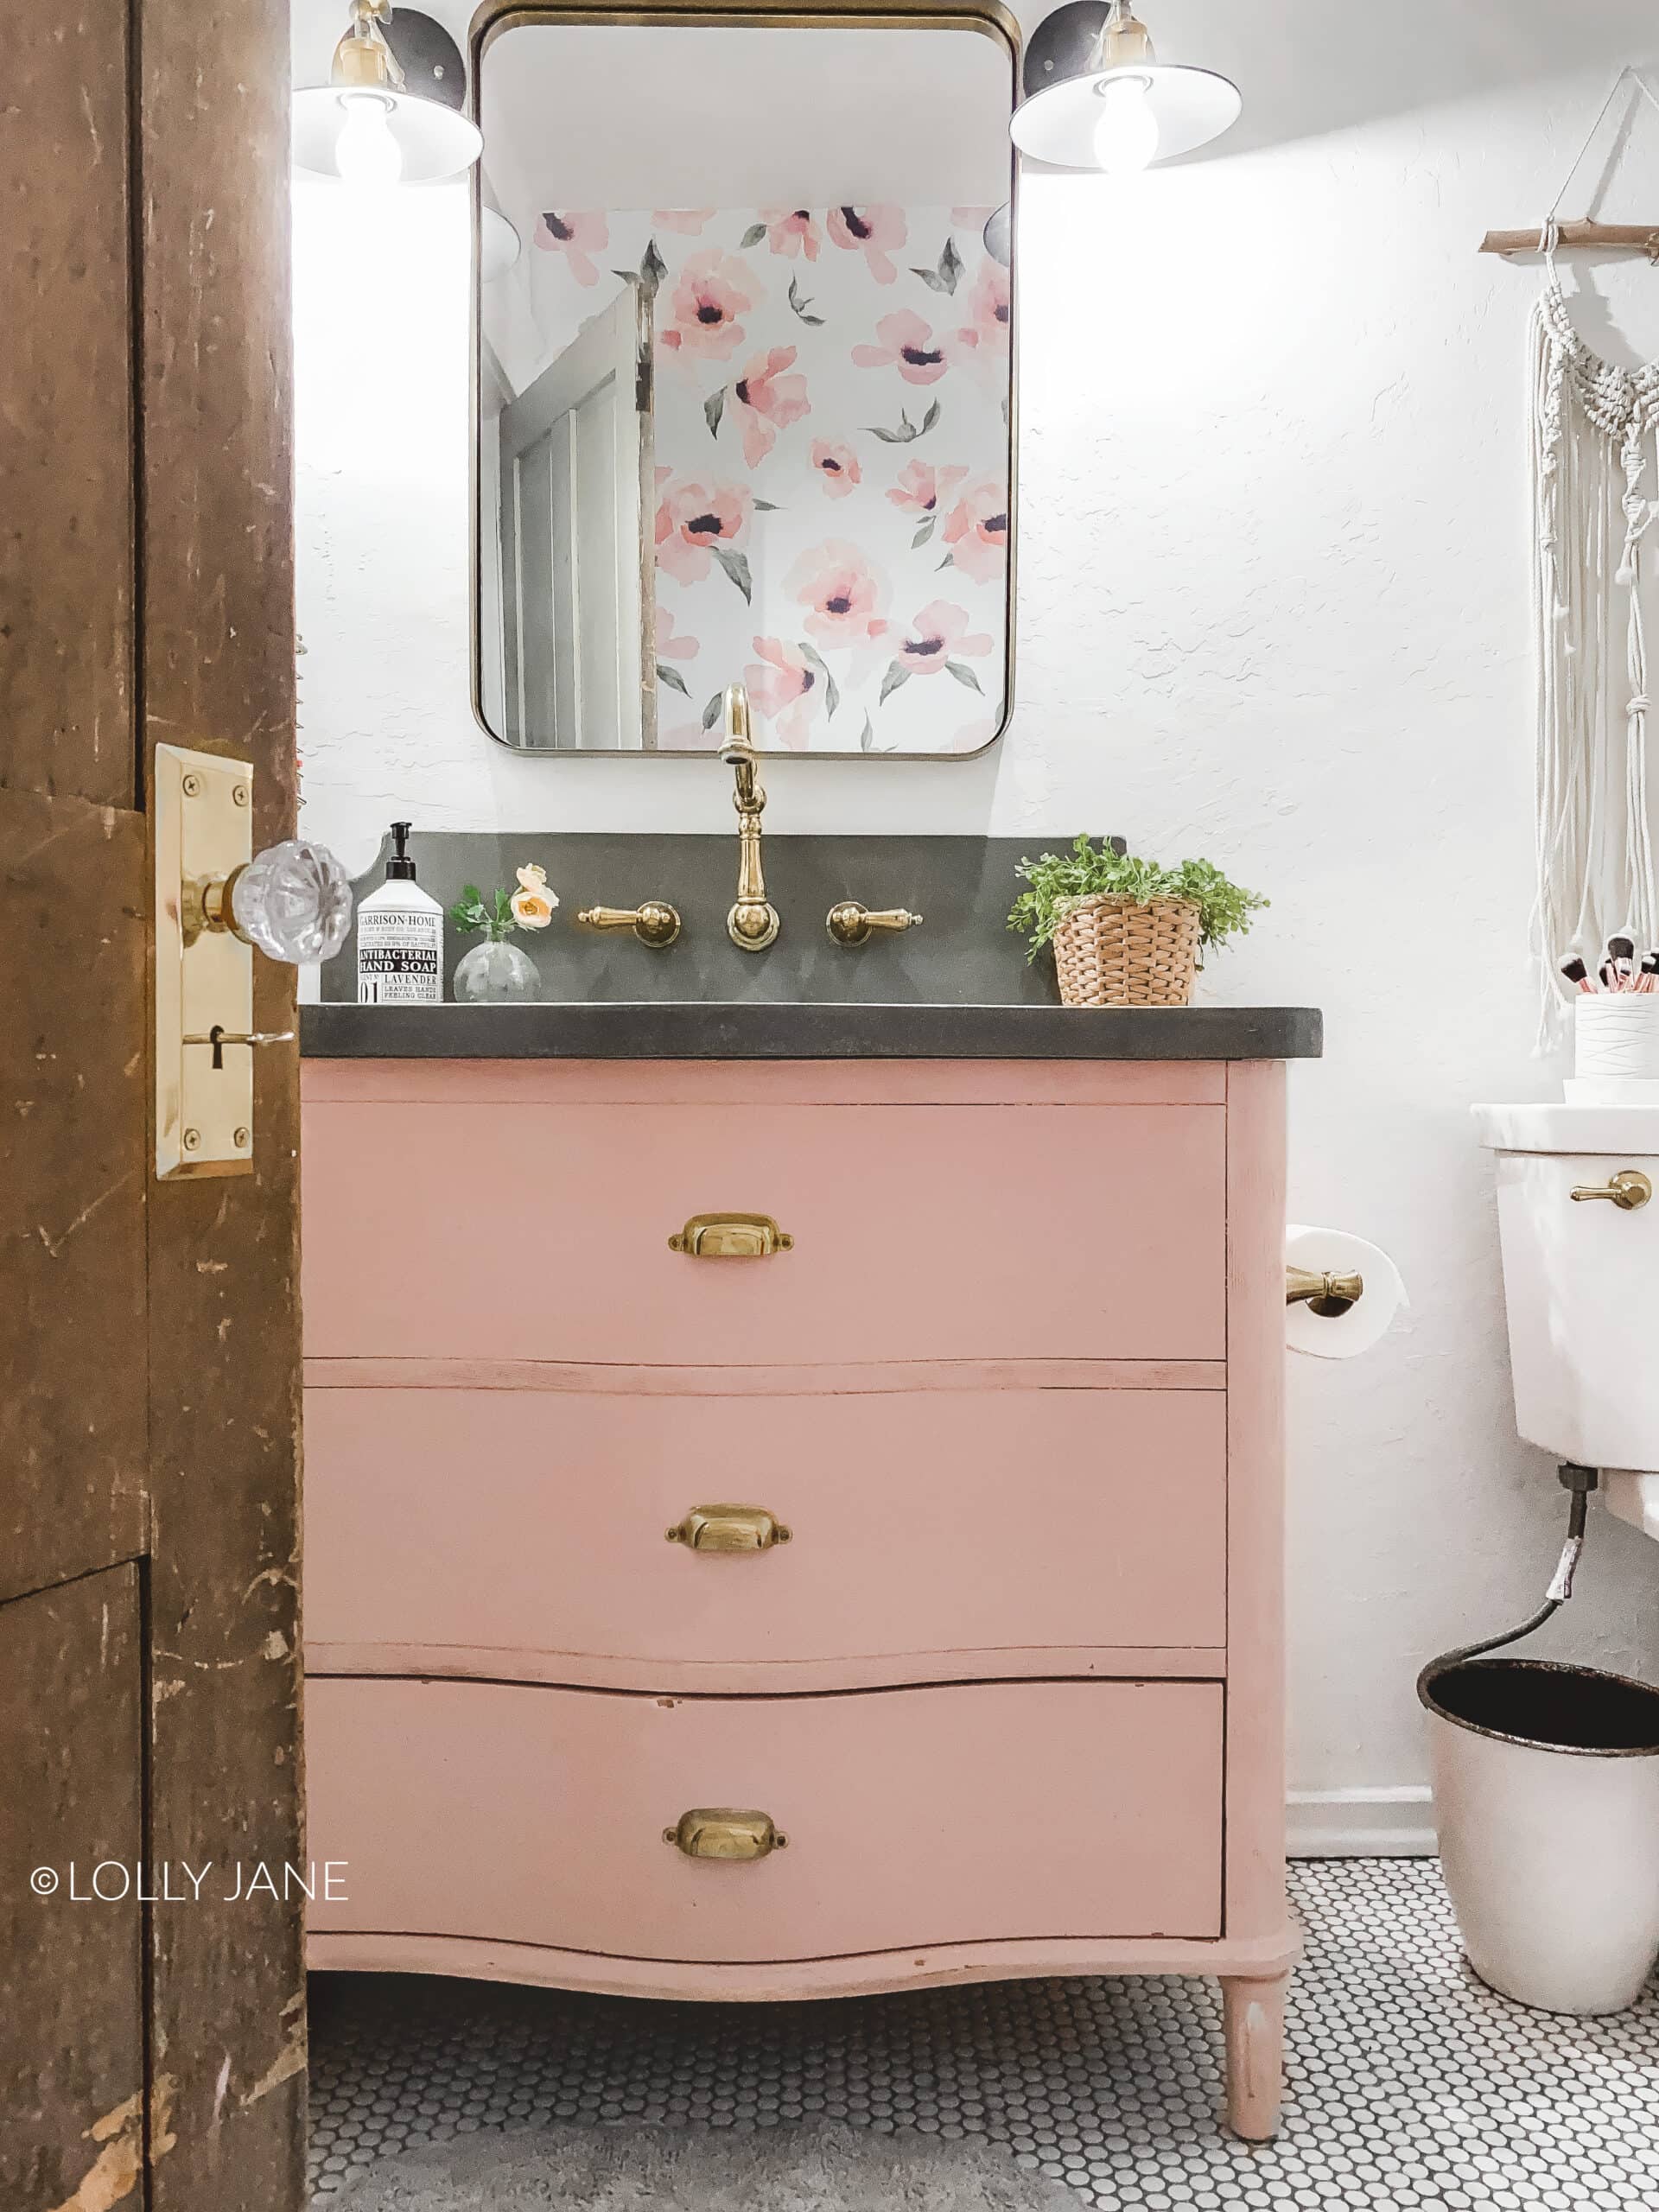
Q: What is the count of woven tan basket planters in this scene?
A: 1